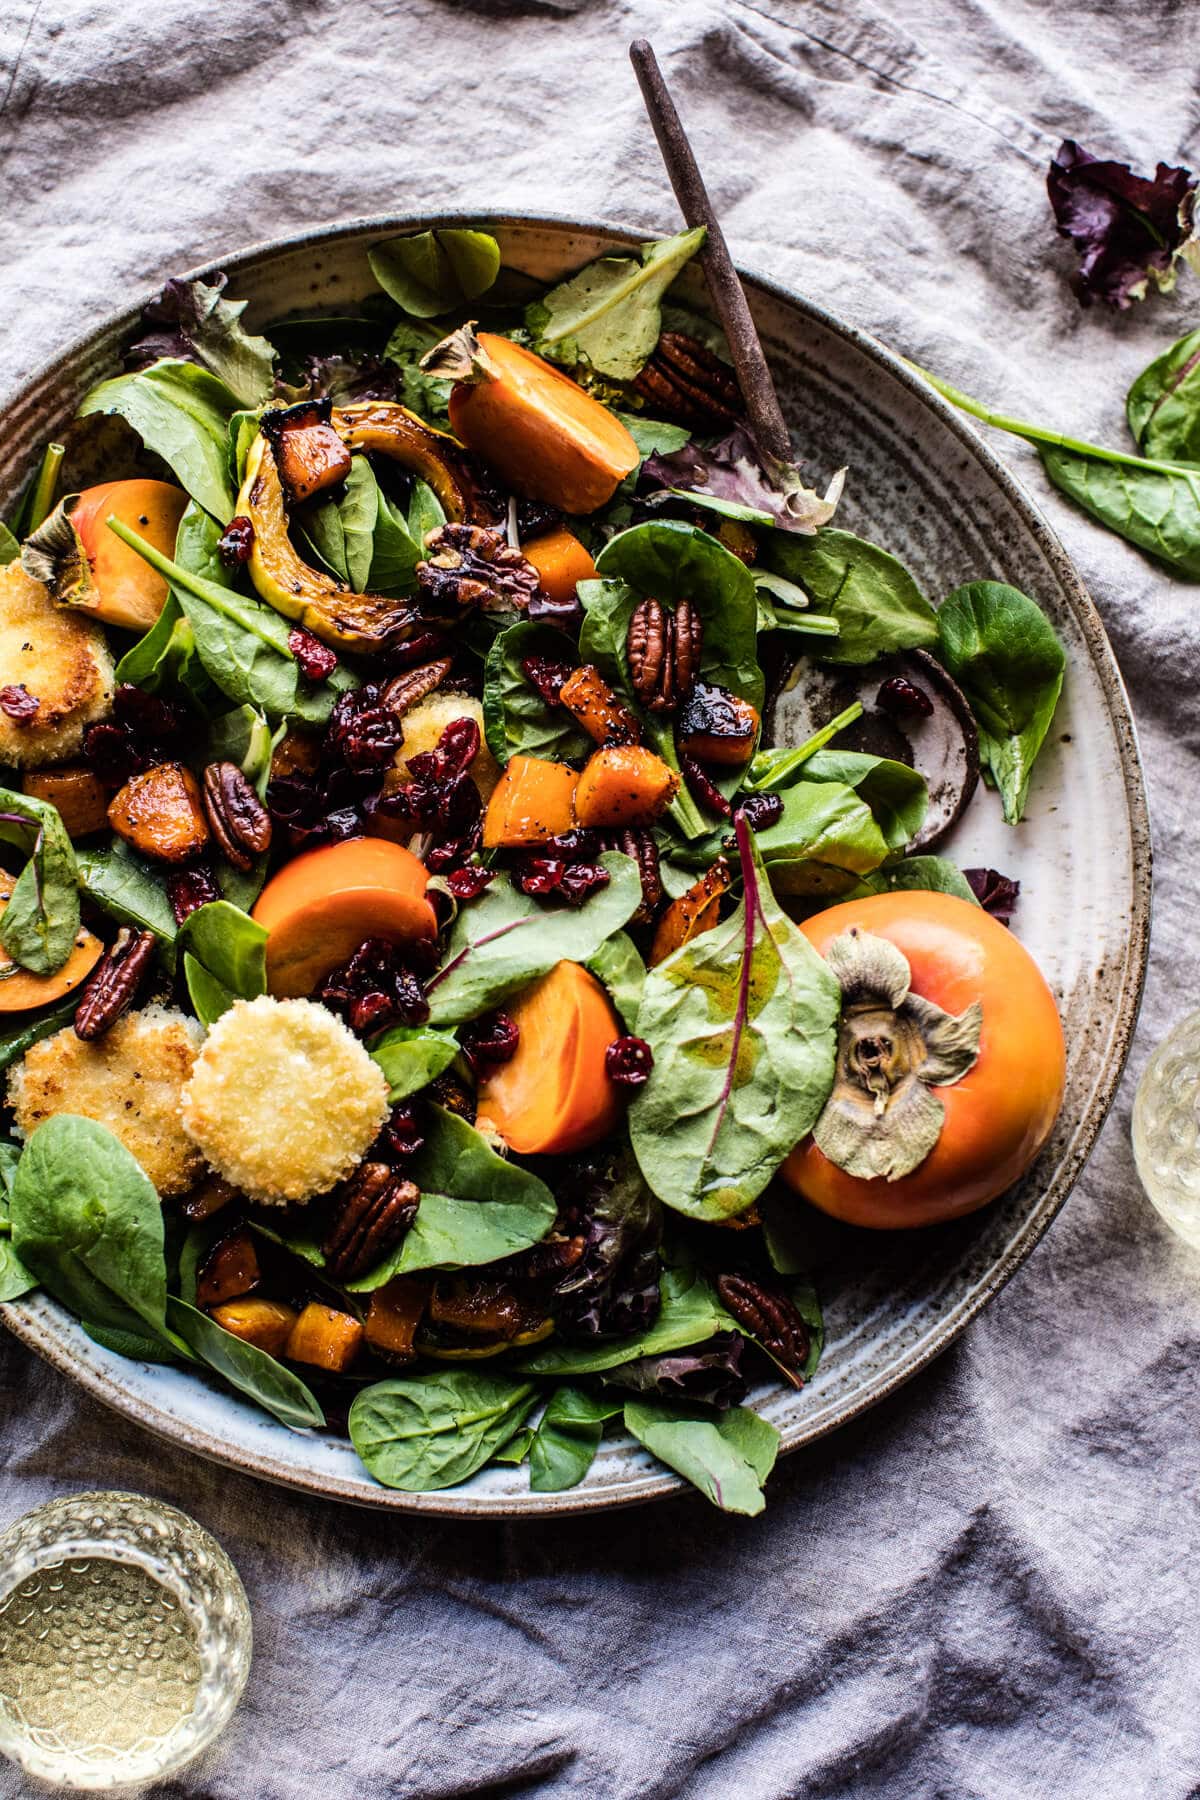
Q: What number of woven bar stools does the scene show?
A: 0